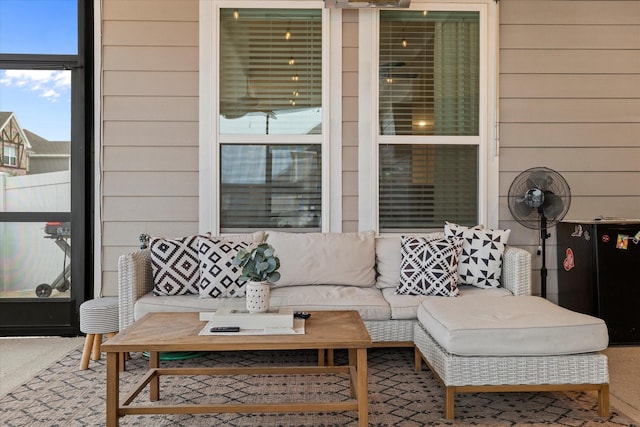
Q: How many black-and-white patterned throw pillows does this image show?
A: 4